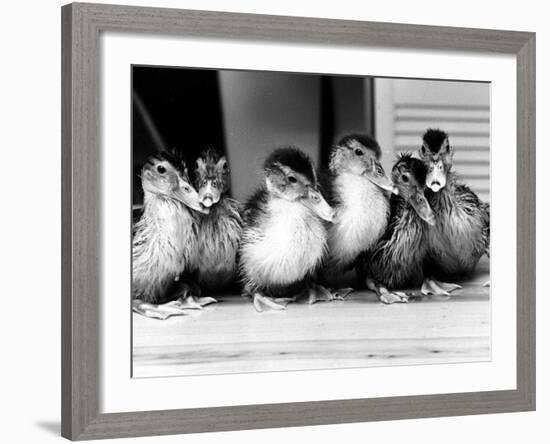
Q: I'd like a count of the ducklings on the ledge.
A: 6